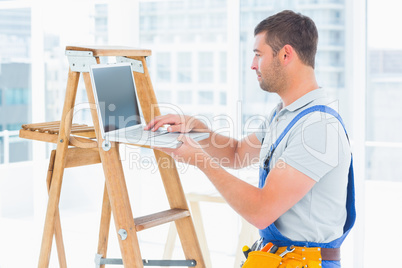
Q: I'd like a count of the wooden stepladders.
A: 1